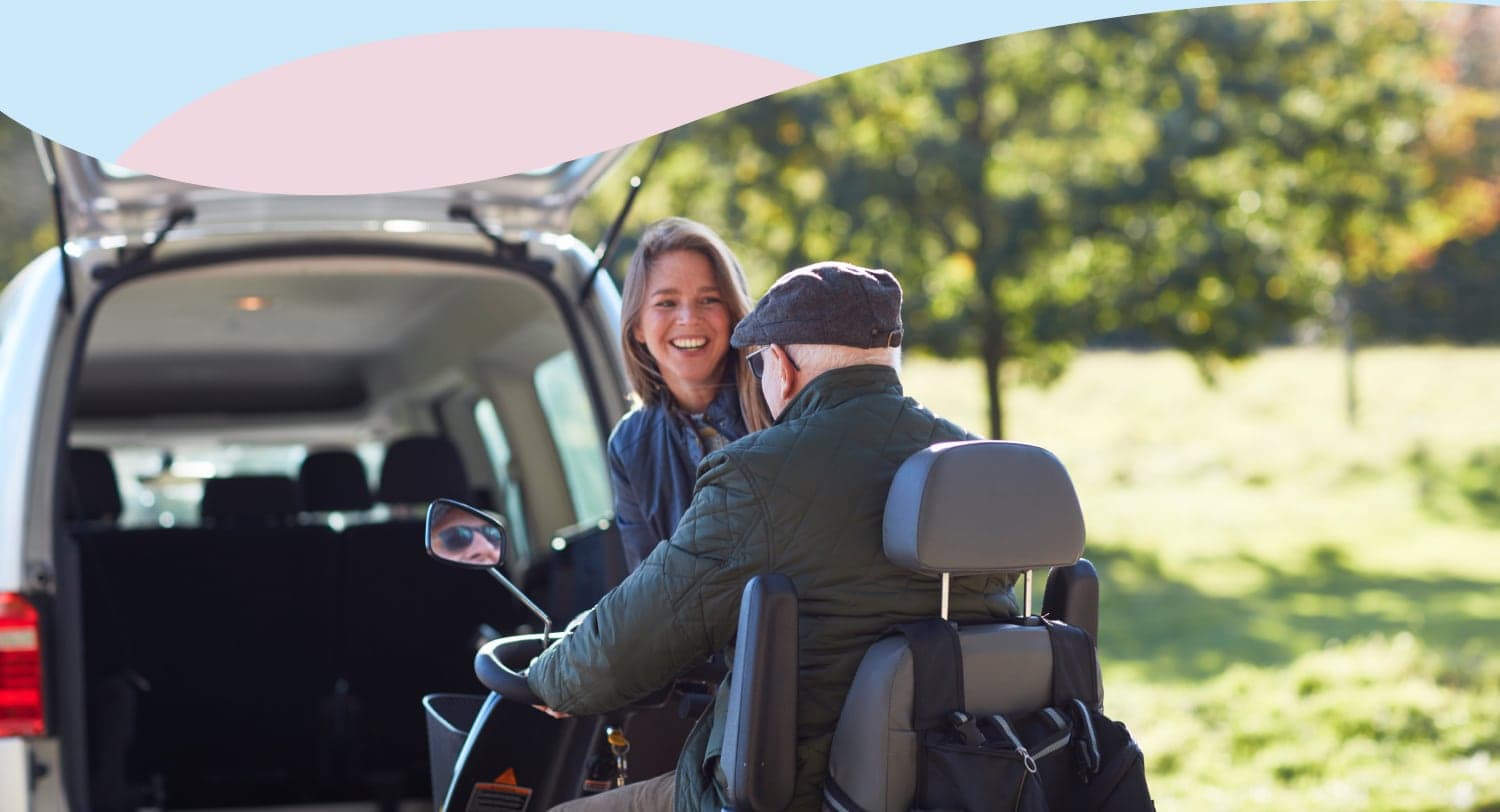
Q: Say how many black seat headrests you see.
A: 4